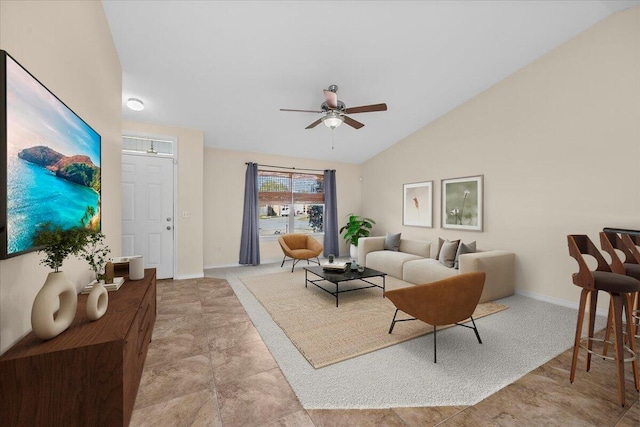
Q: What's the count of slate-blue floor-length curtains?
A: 2